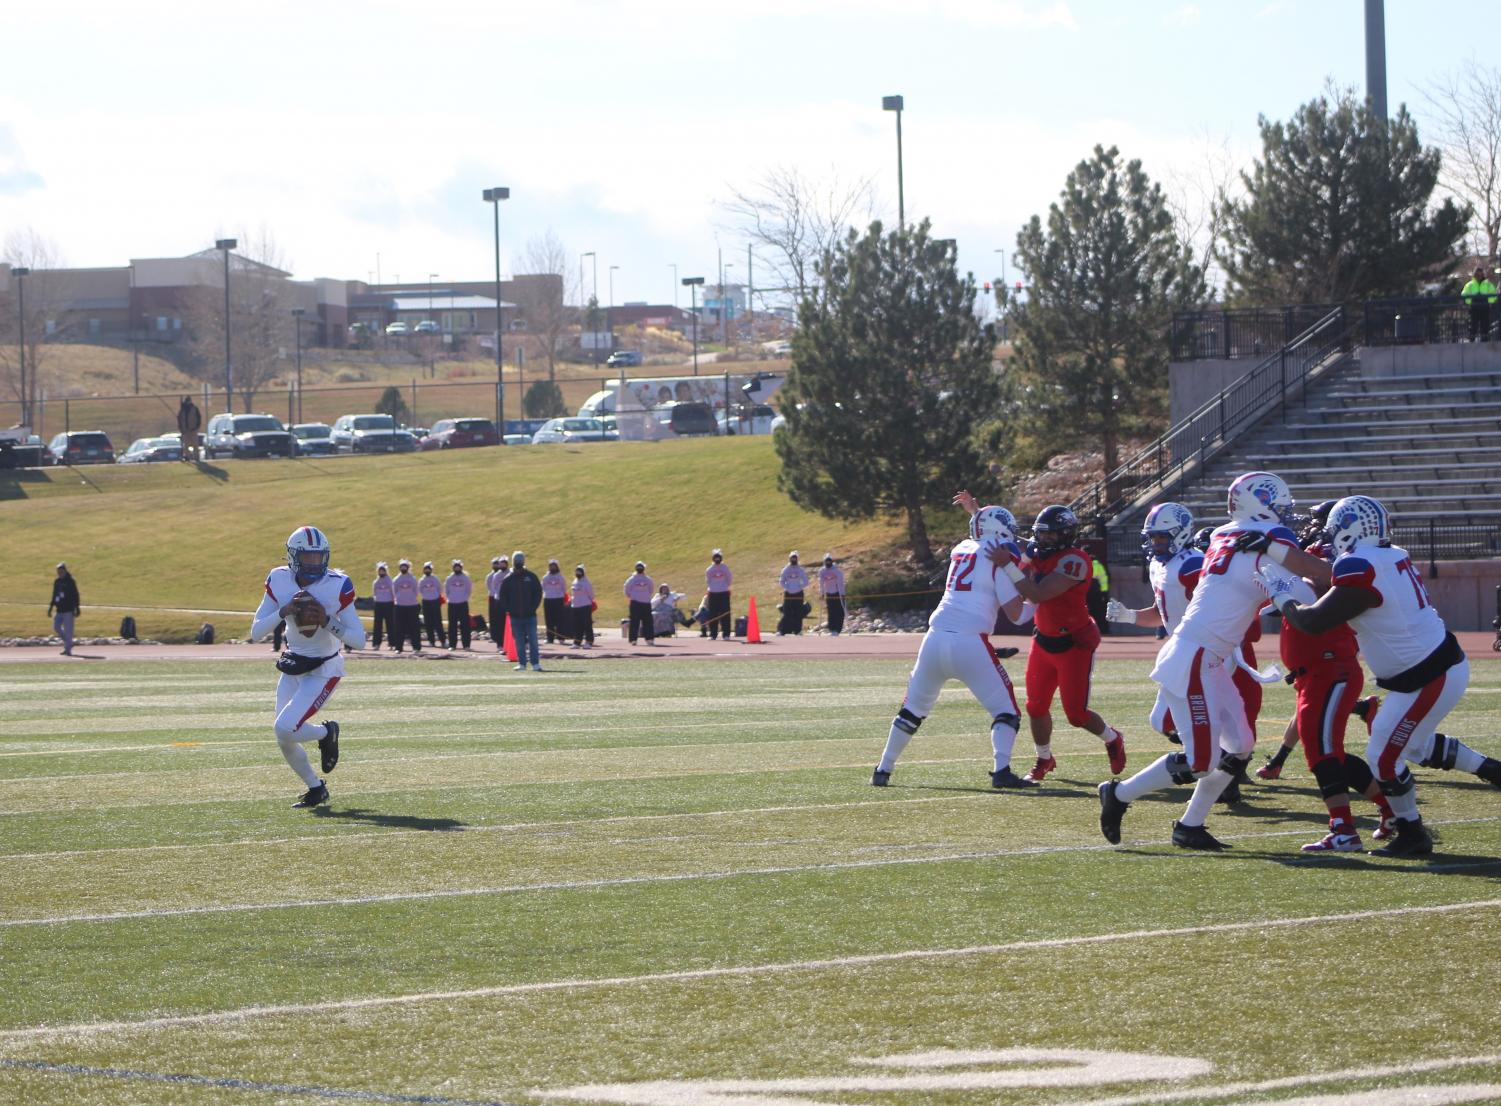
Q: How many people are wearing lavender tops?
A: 12